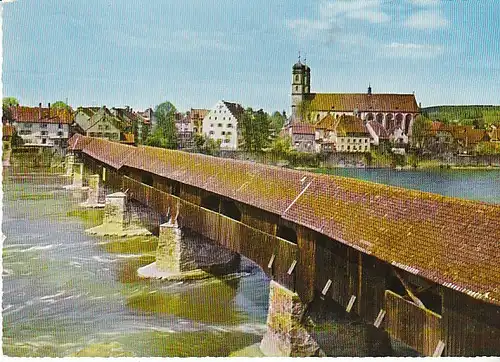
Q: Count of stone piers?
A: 6